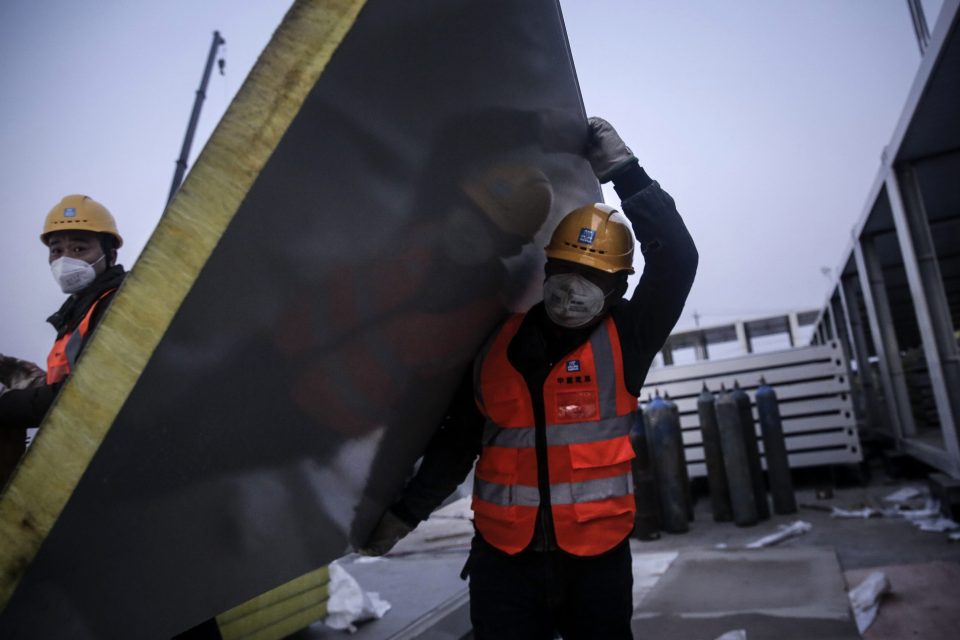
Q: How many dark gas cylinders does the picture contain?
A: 8